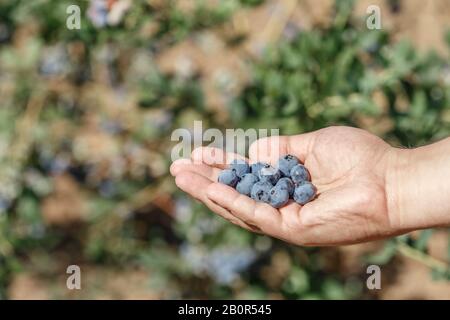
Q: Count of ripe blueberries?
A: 11